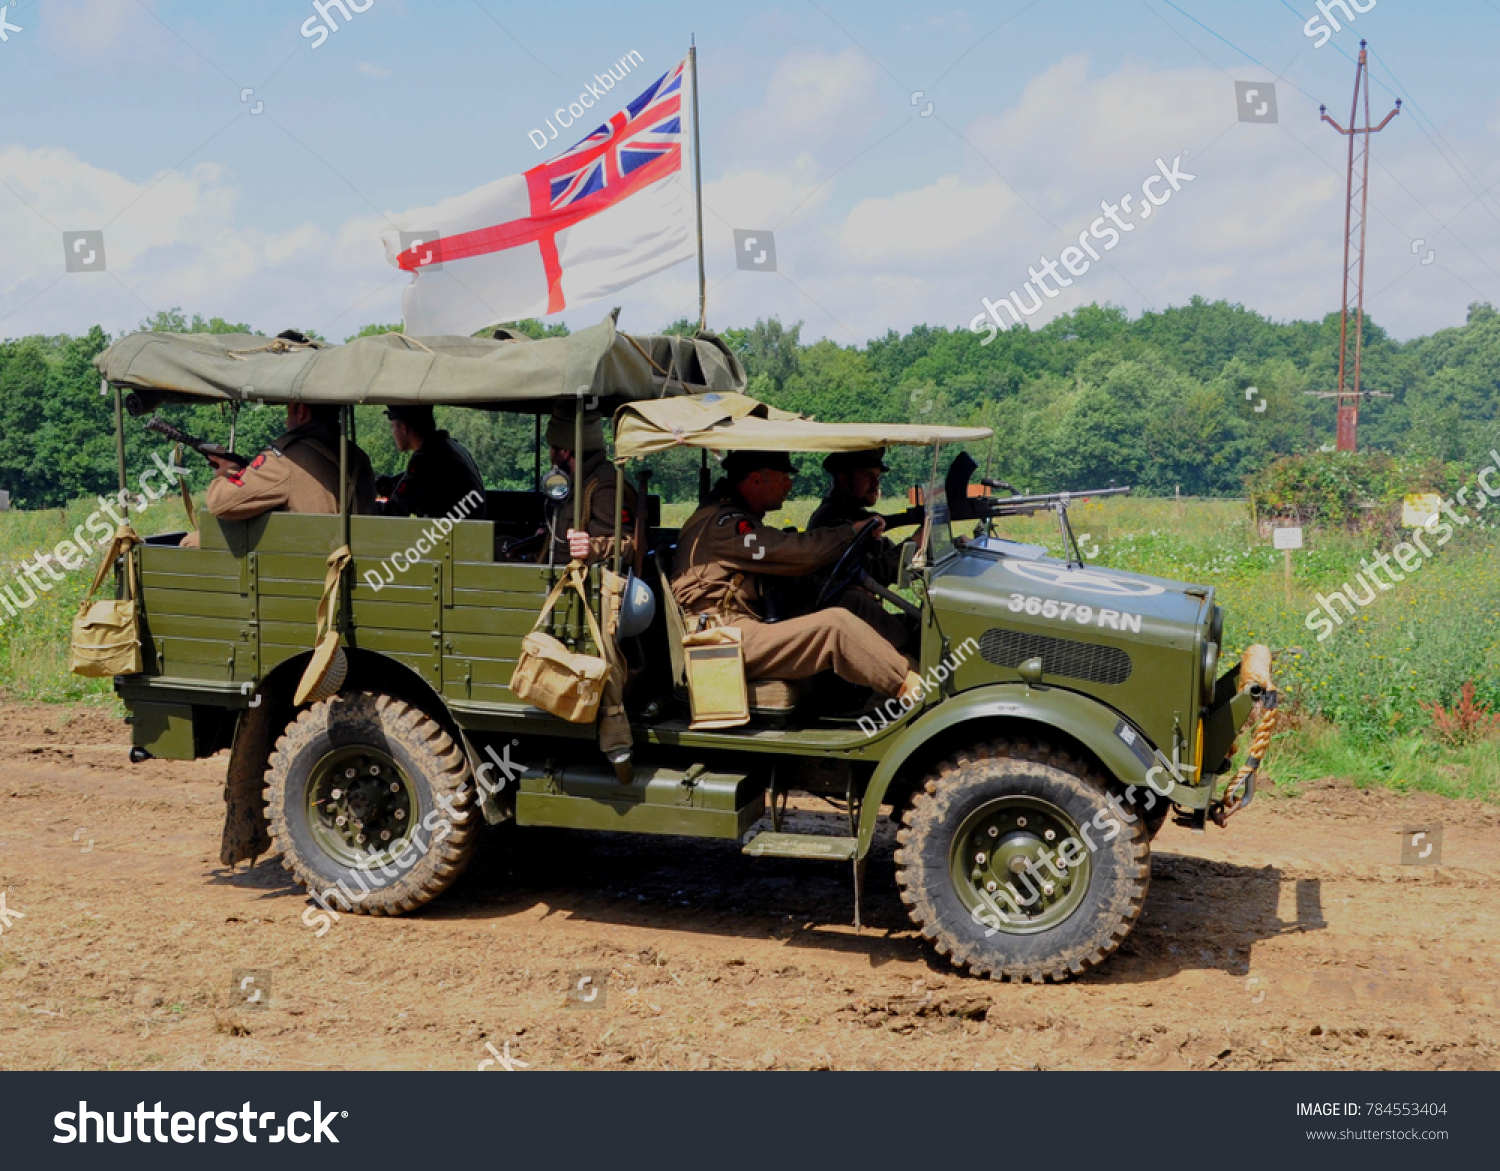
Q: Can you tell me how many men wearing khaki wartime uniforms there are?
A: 3